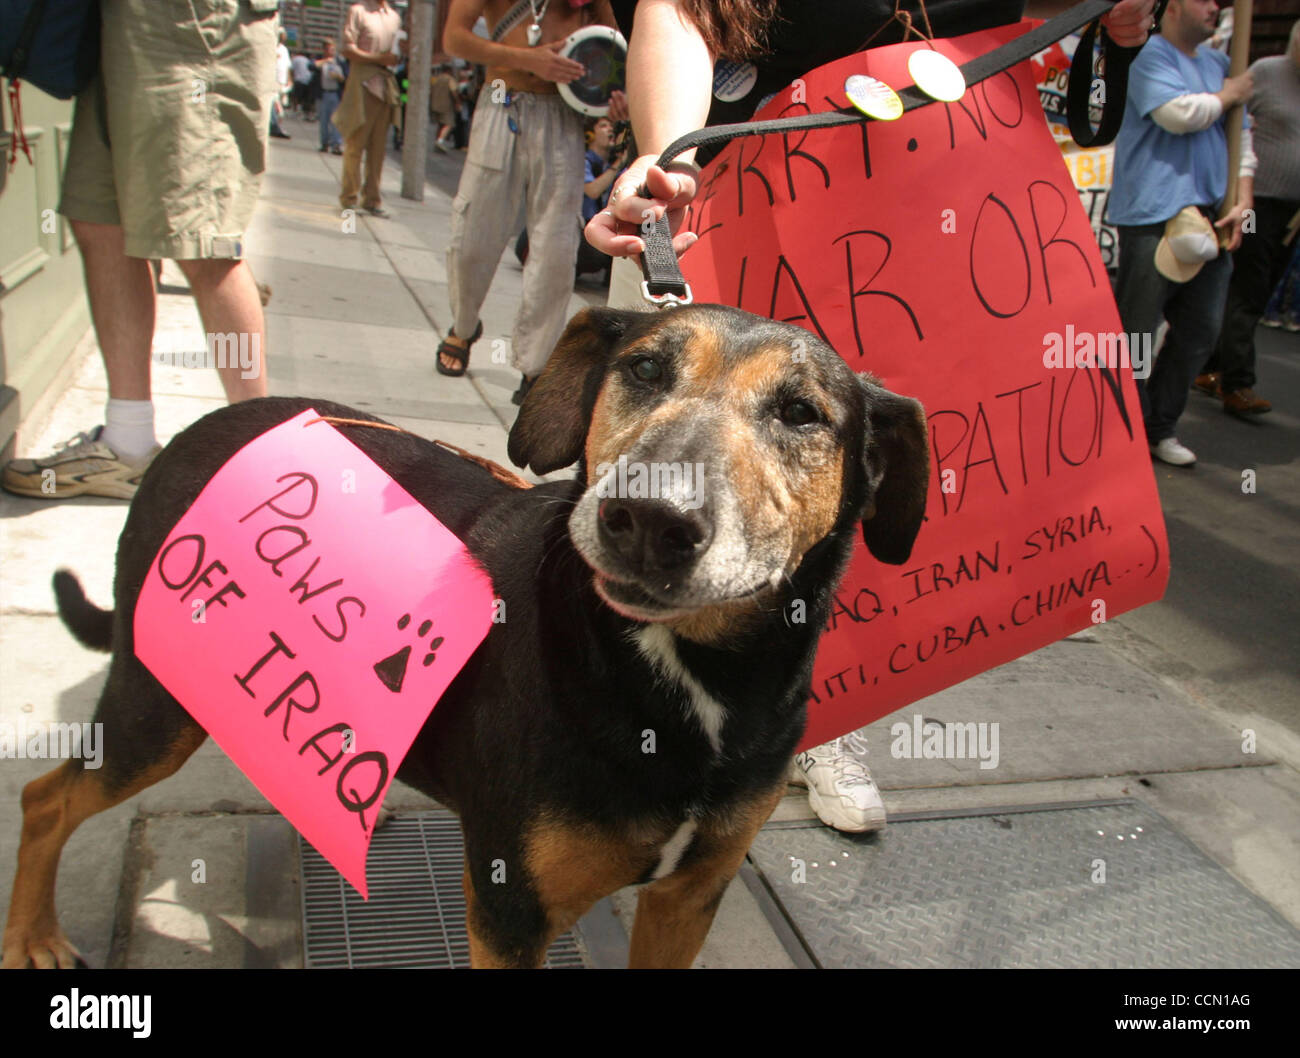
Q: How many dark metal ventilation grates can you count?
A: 1